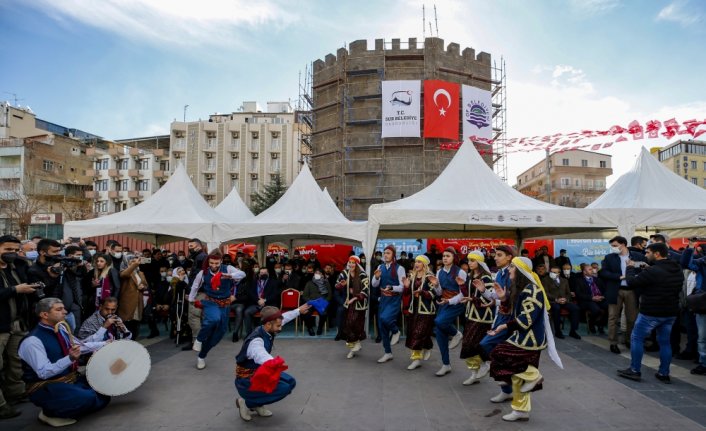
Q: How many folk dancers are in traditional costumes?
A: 9